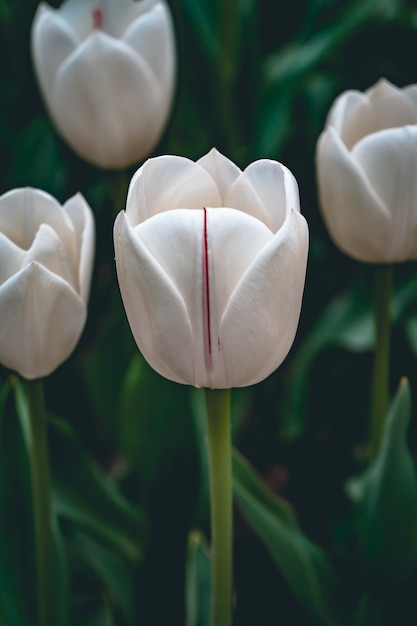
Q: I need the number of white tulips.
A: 4